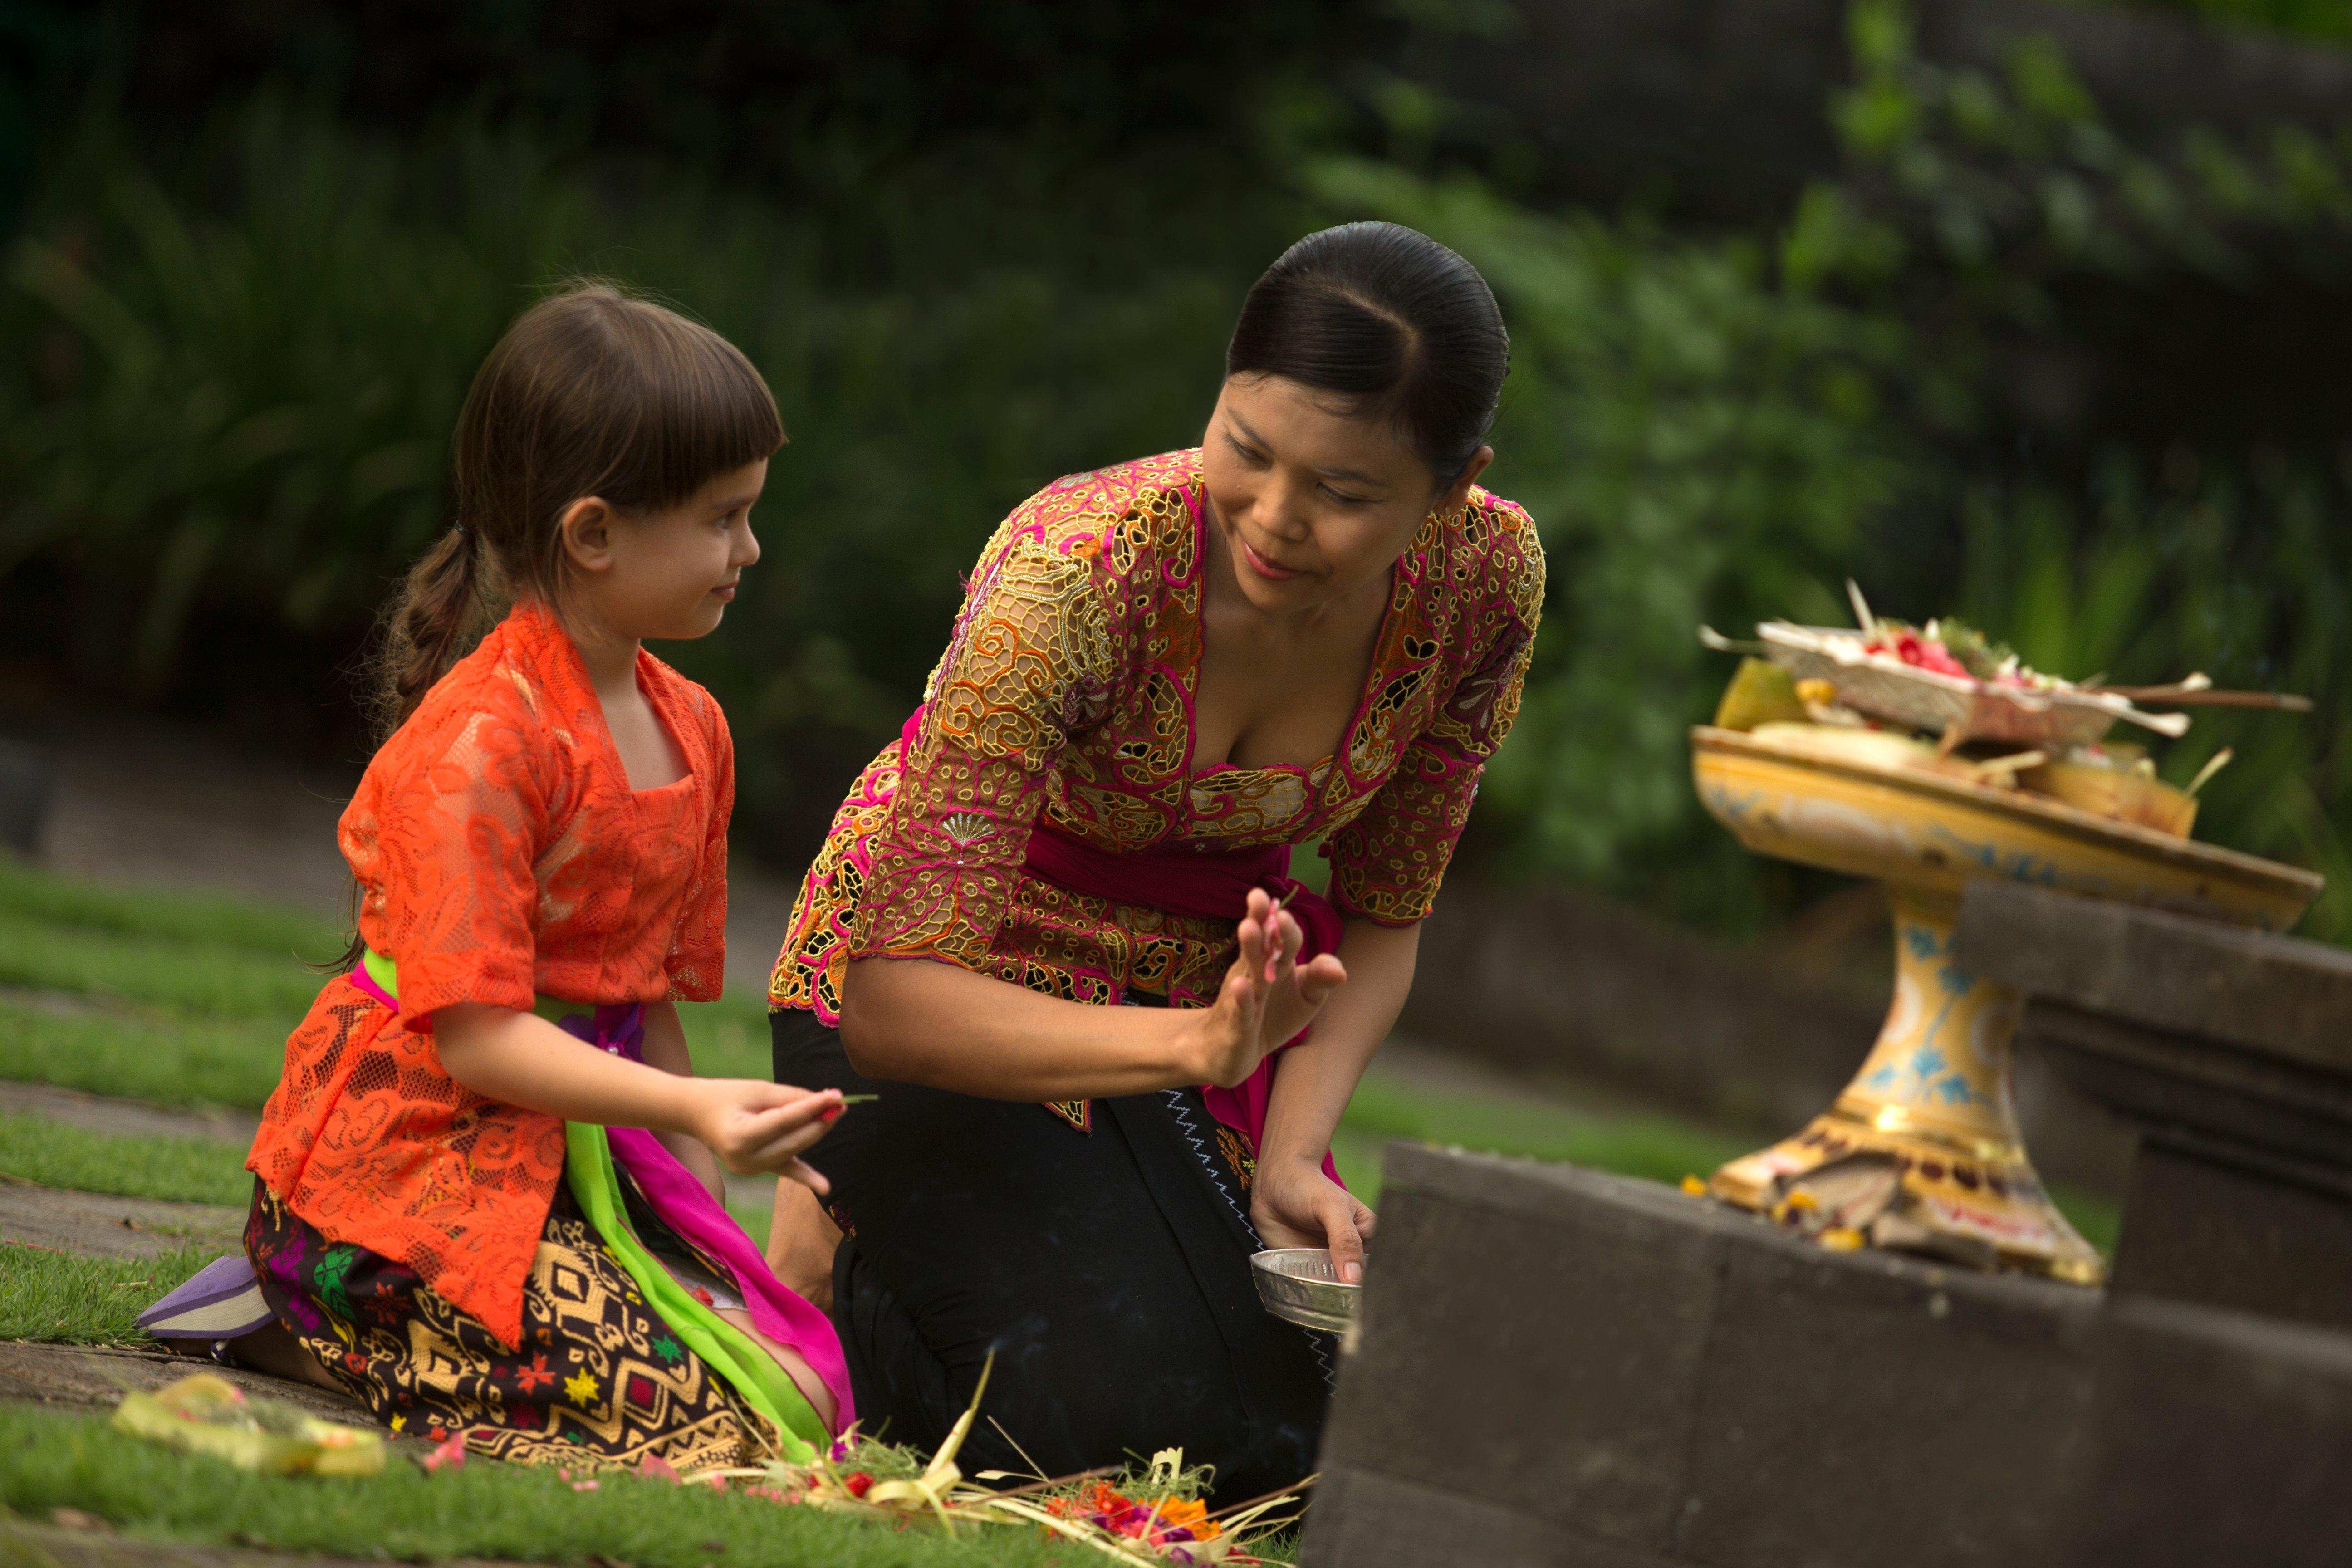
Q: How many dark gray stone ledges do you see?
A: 2